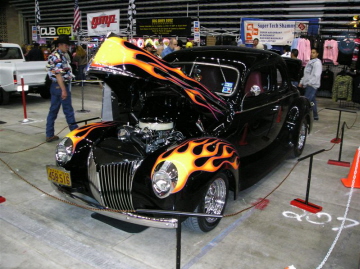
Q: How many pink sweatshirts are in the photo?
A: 2